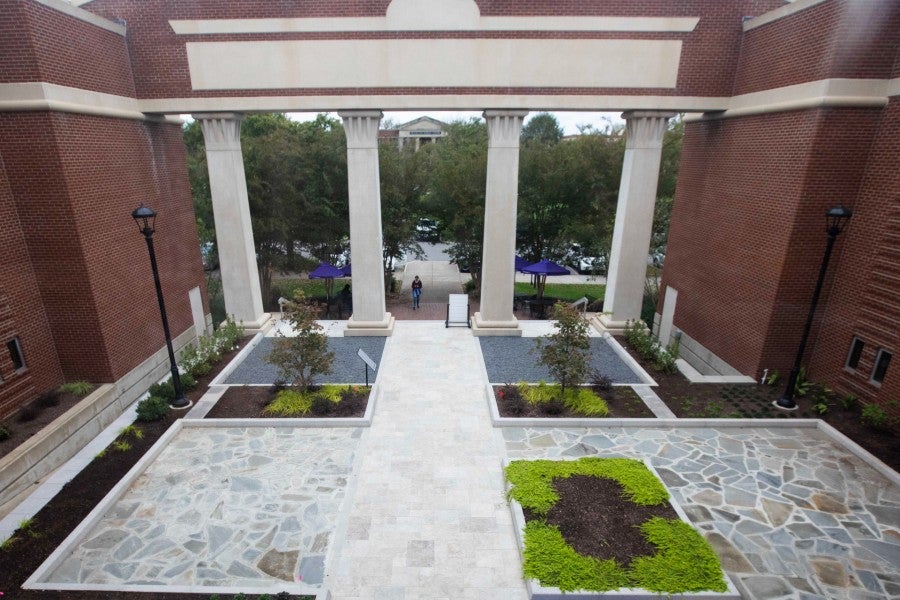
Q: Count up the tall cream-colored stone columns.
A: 4